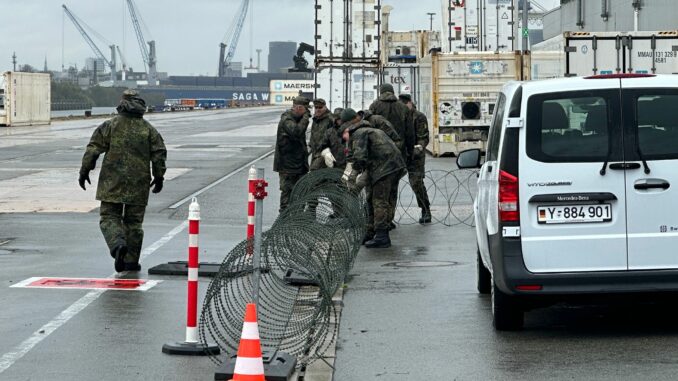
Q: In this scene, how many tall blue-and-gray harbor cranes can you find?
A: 3